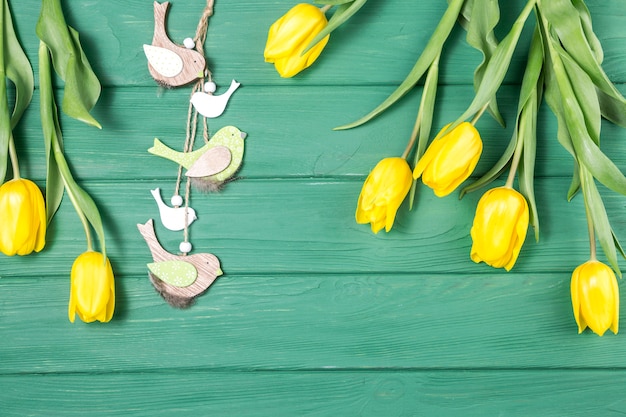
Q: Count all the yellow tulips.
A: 7